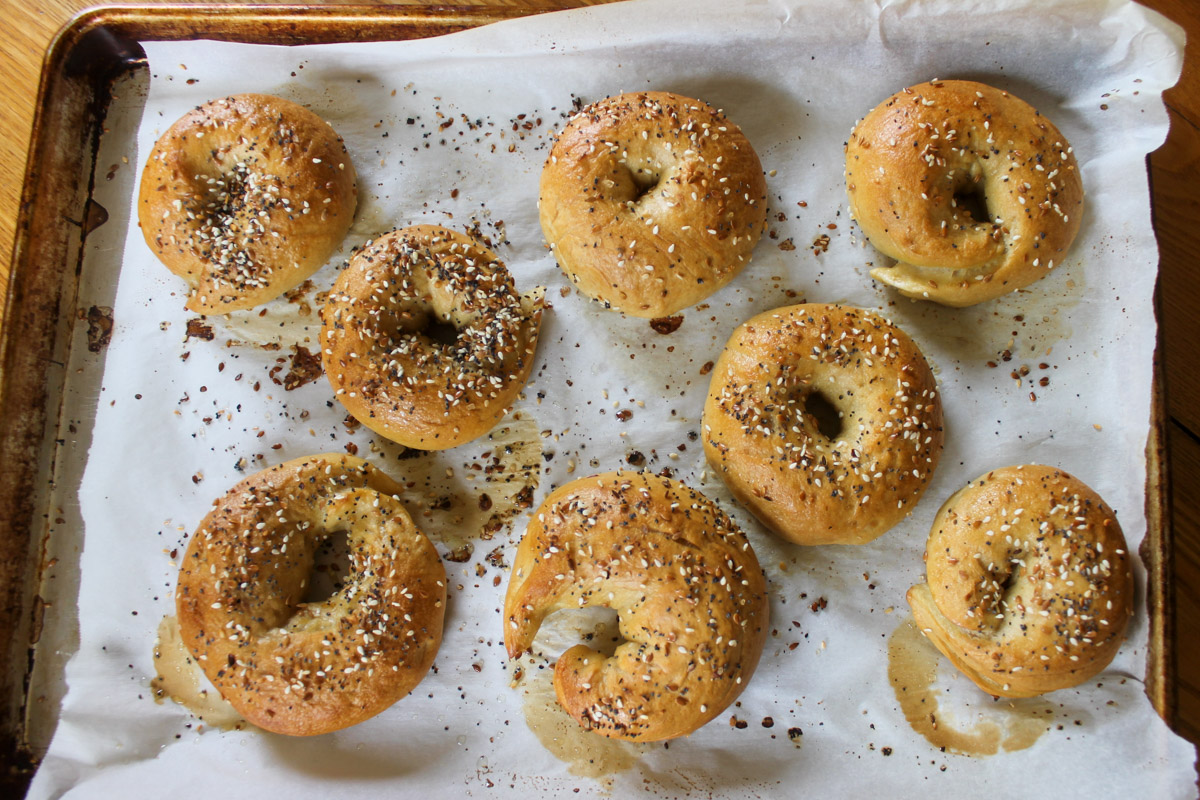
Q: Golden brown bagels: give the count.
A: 8